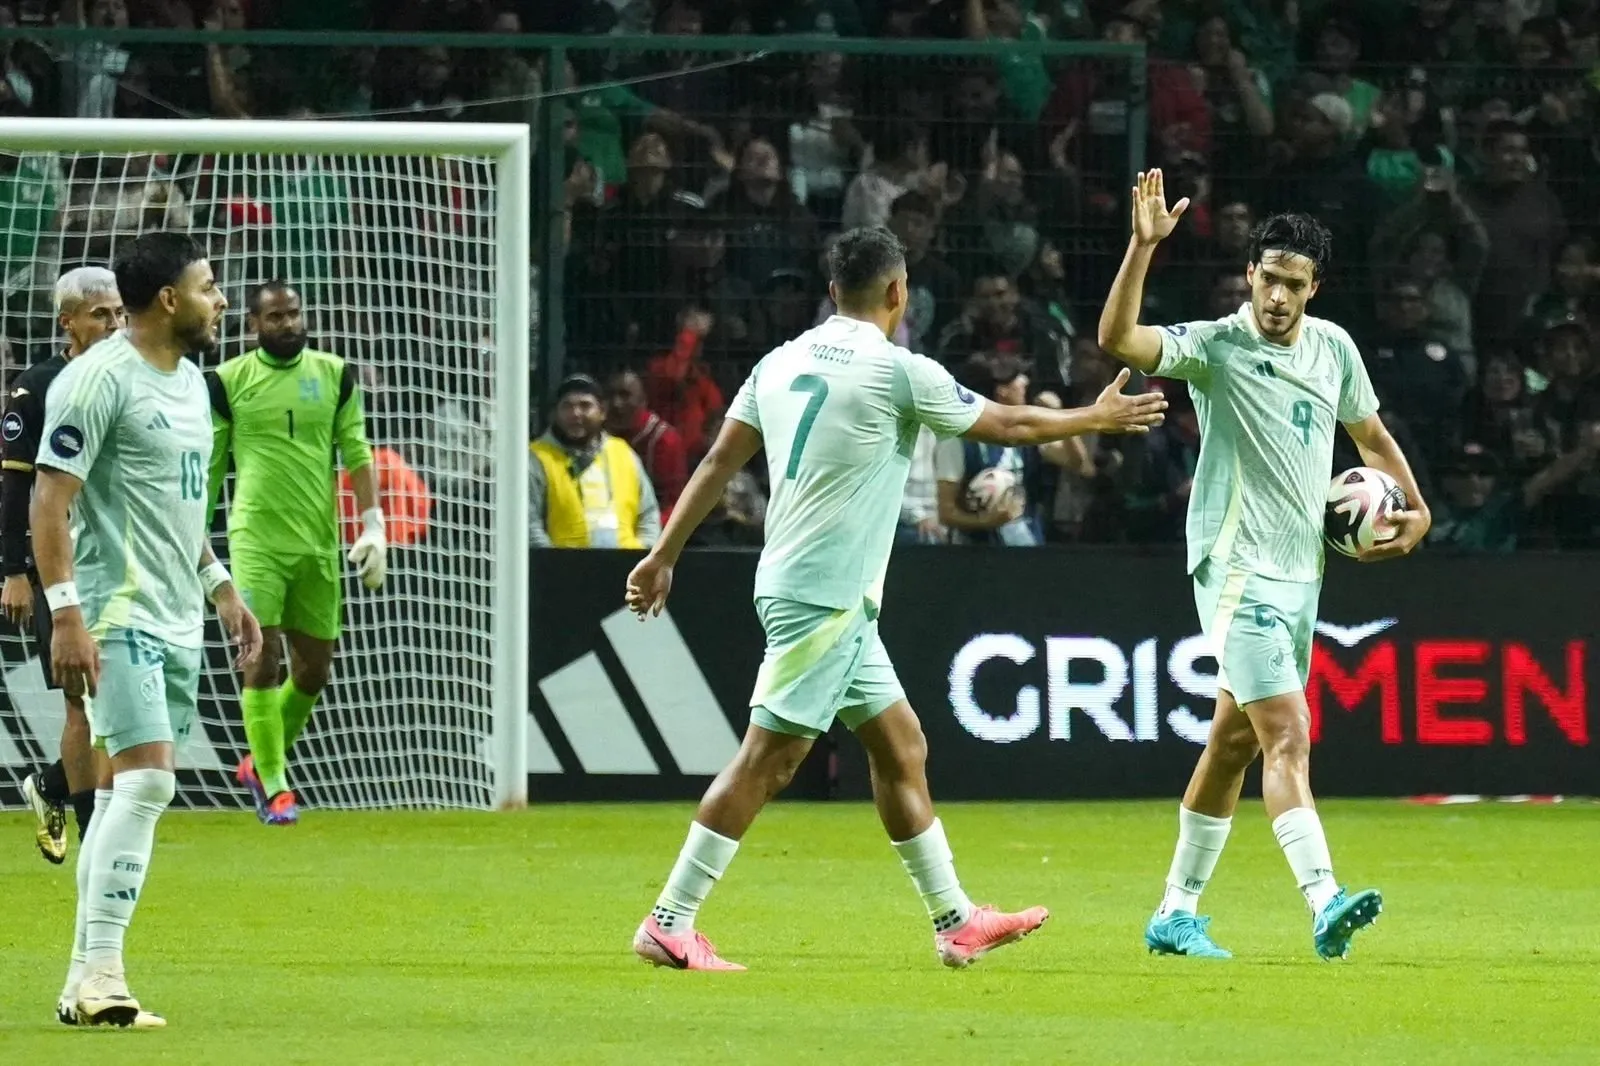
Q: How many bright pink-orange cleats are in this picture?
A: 2